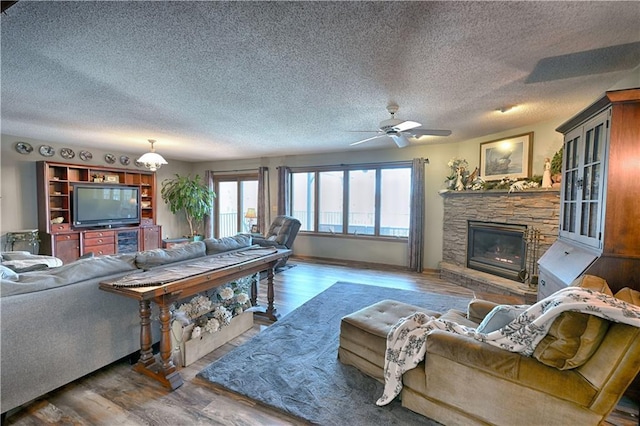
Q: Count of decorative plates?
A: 7